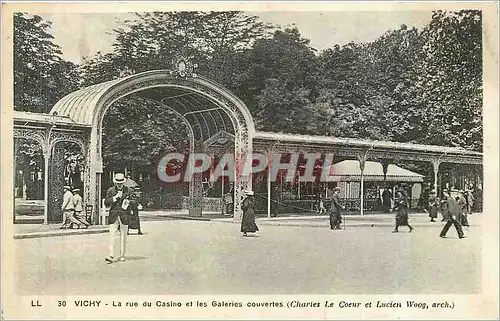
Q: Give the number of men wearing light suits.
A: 2